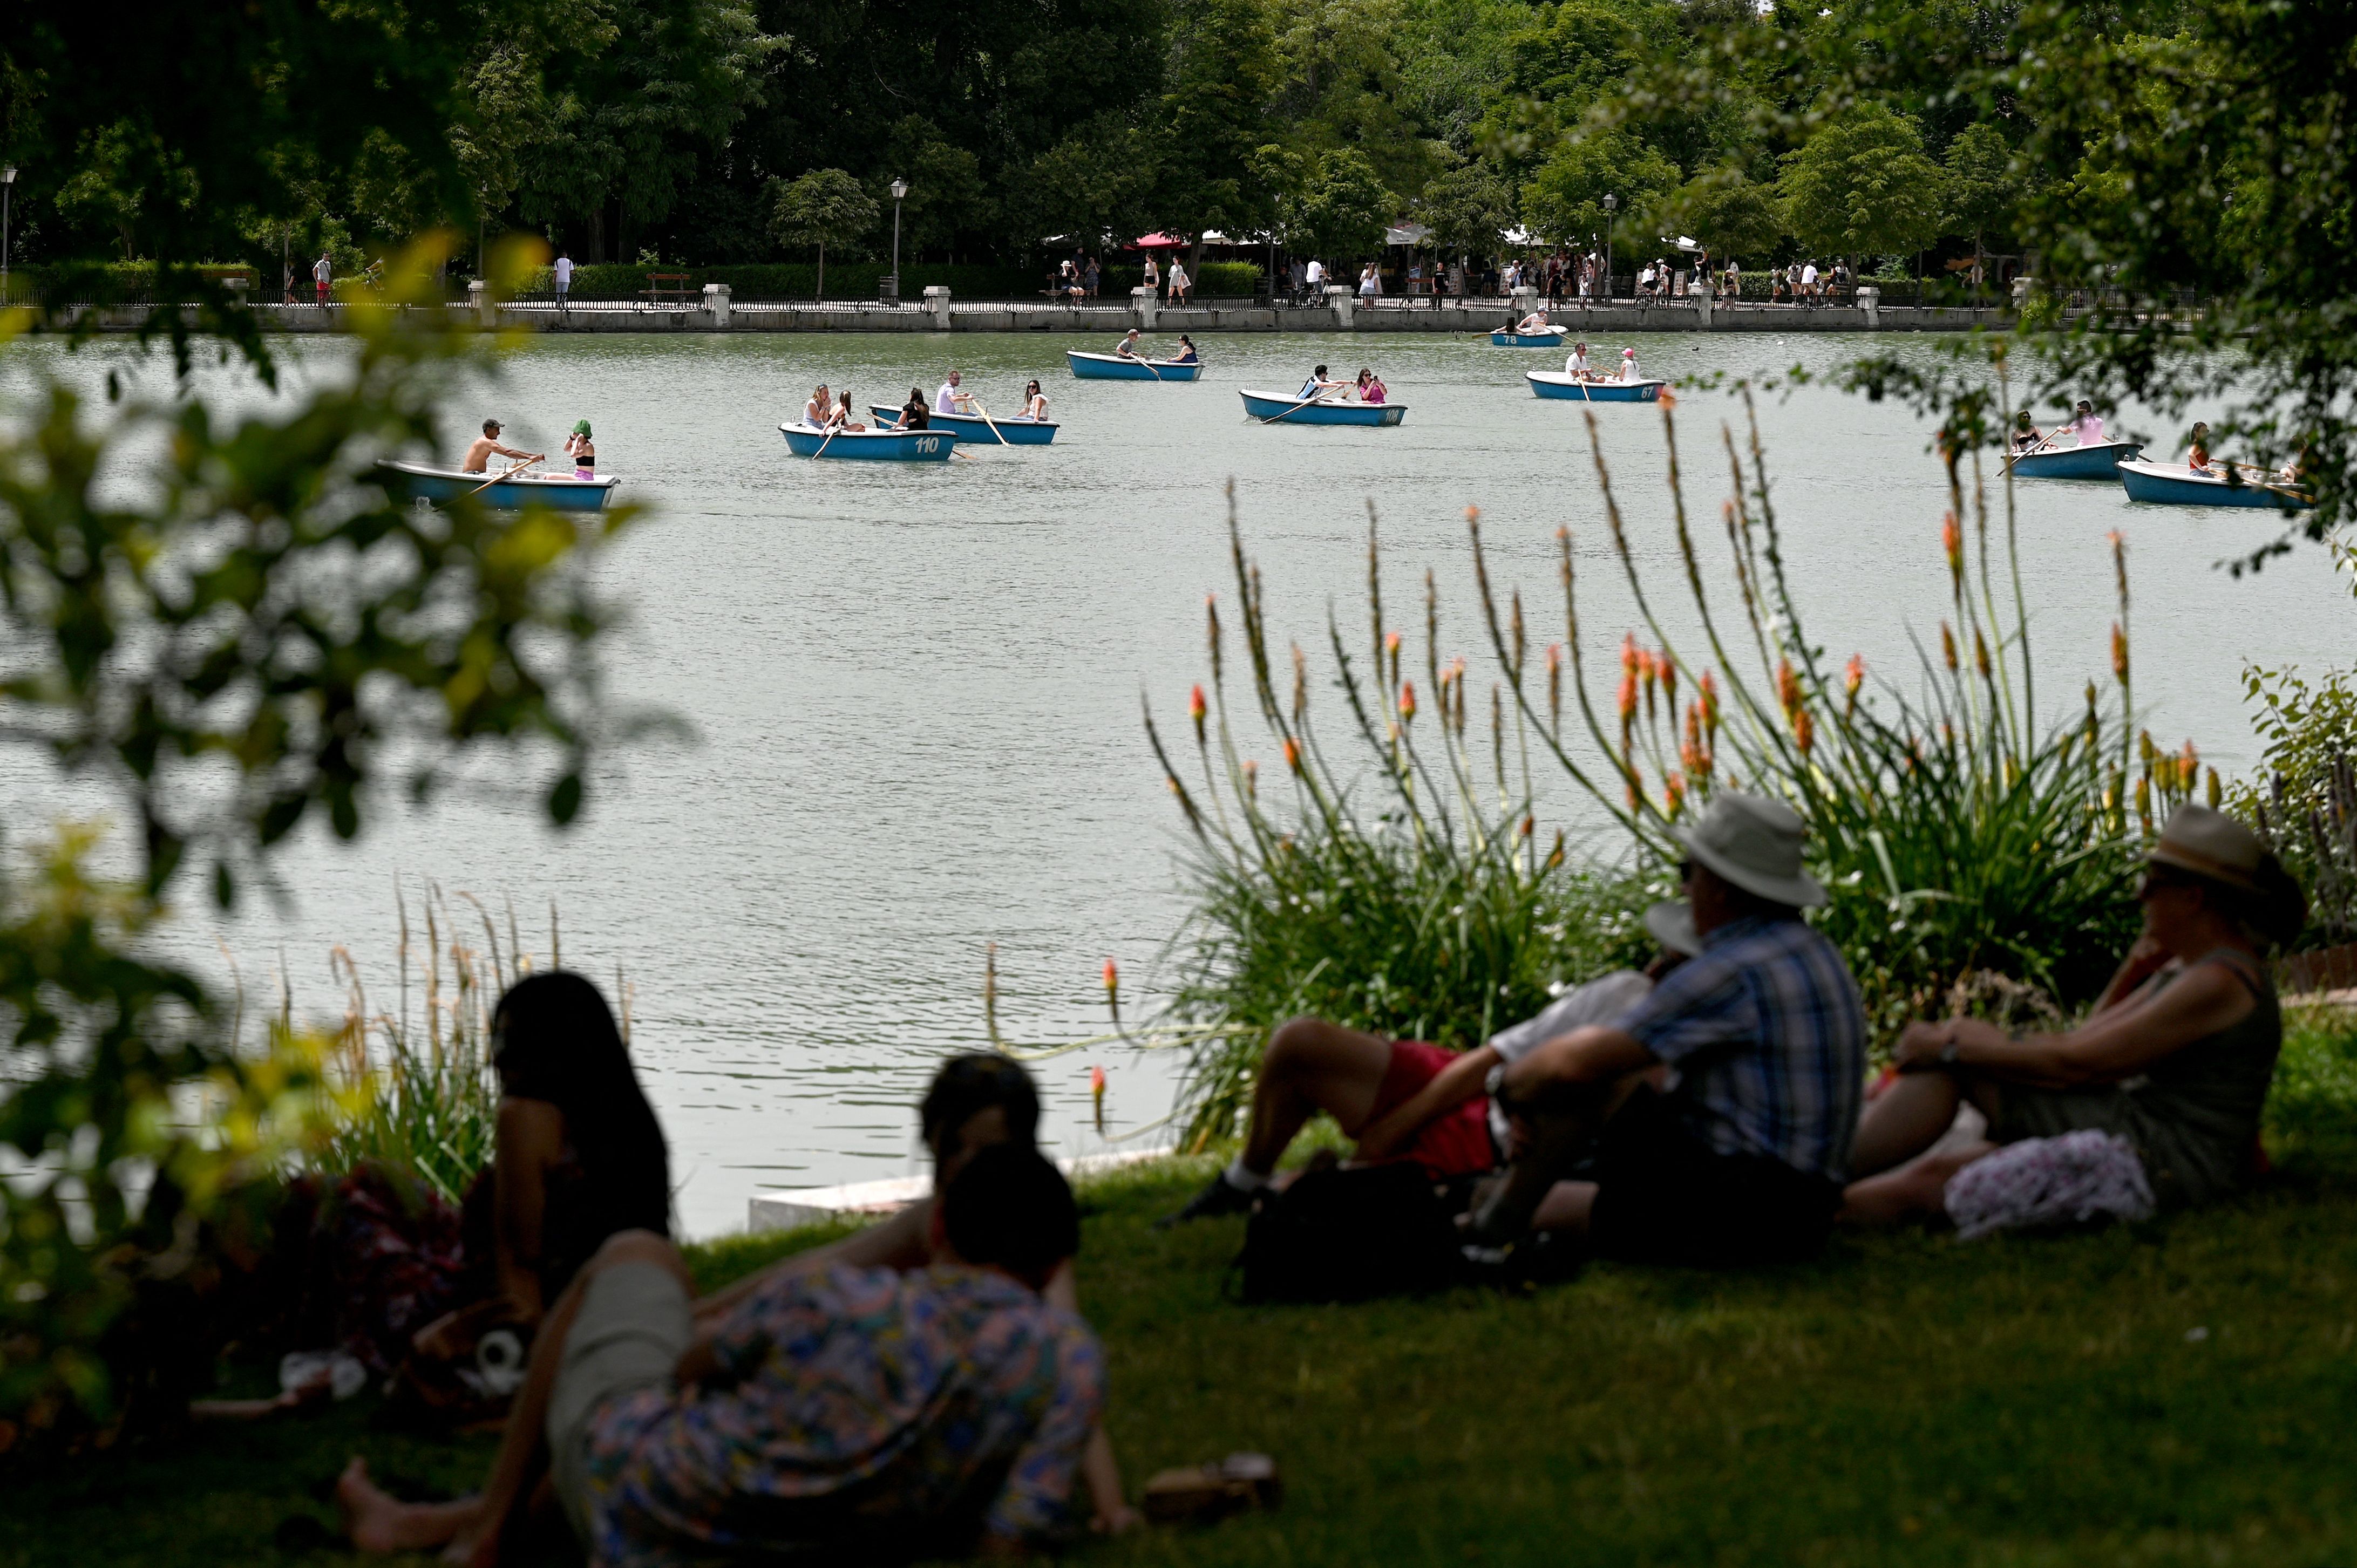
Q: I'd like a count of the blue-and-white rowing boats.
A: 9